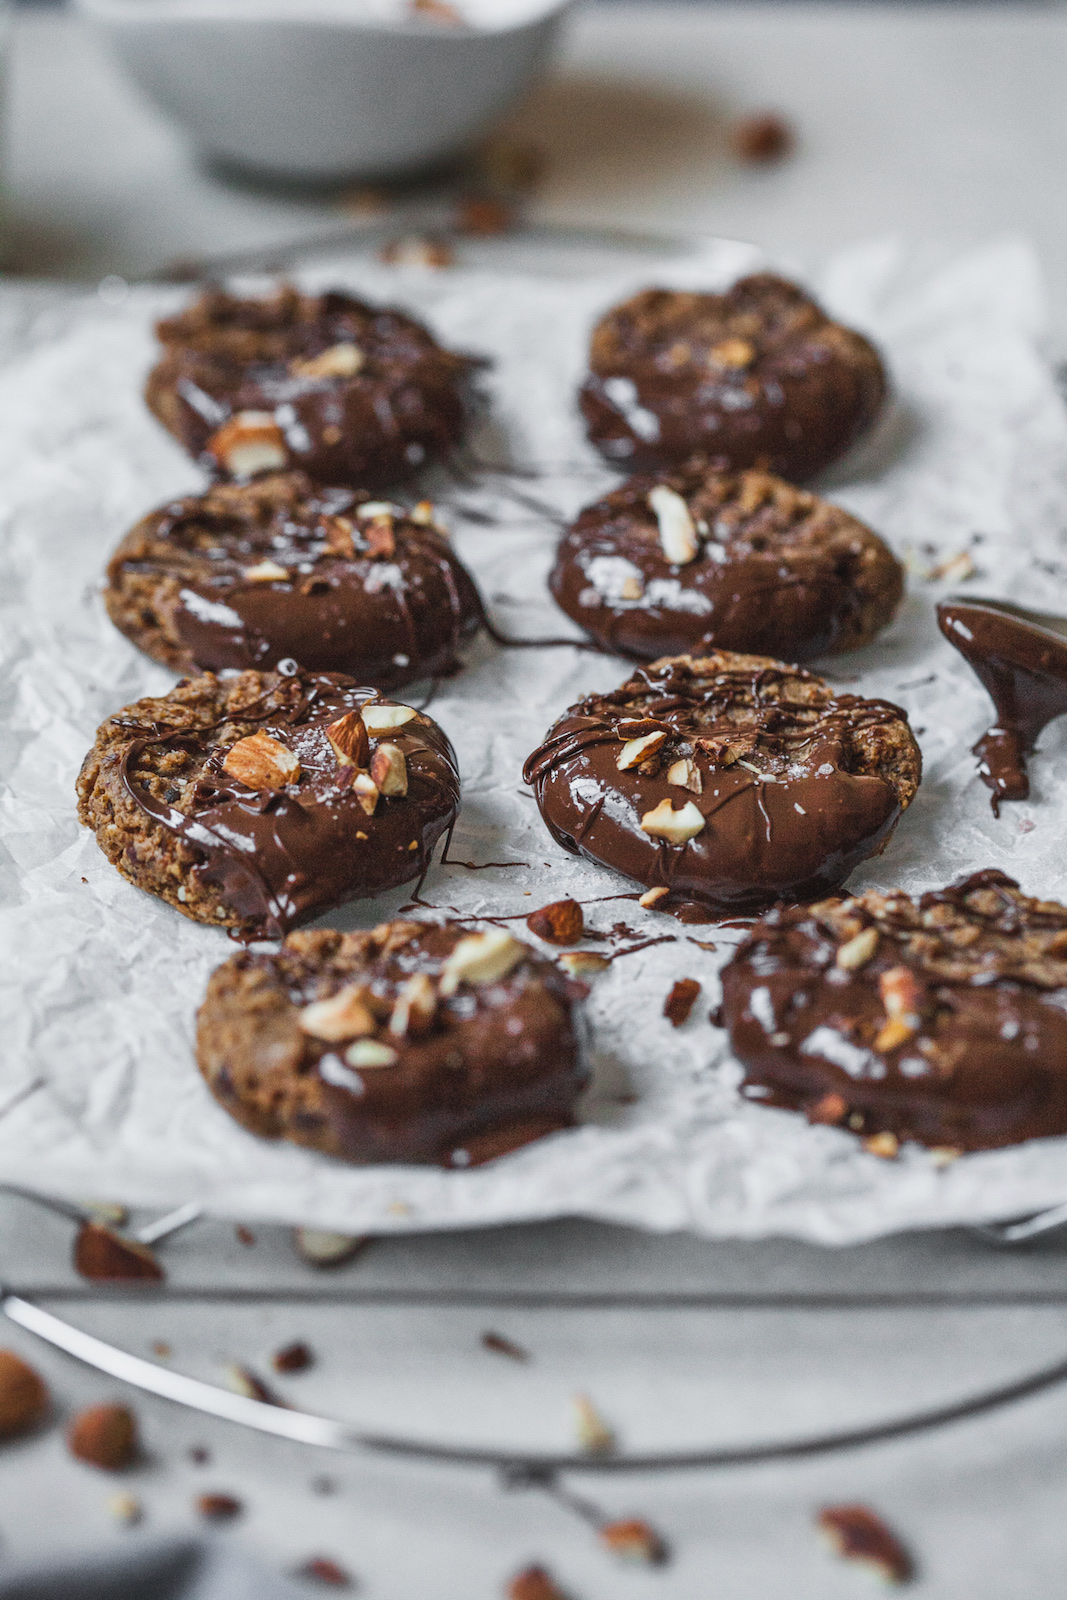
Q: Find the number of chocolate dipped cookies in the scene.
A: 8